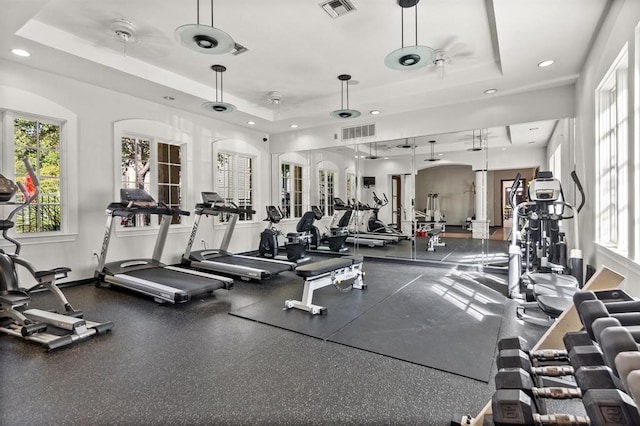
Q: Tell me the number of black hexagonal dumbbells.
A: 4